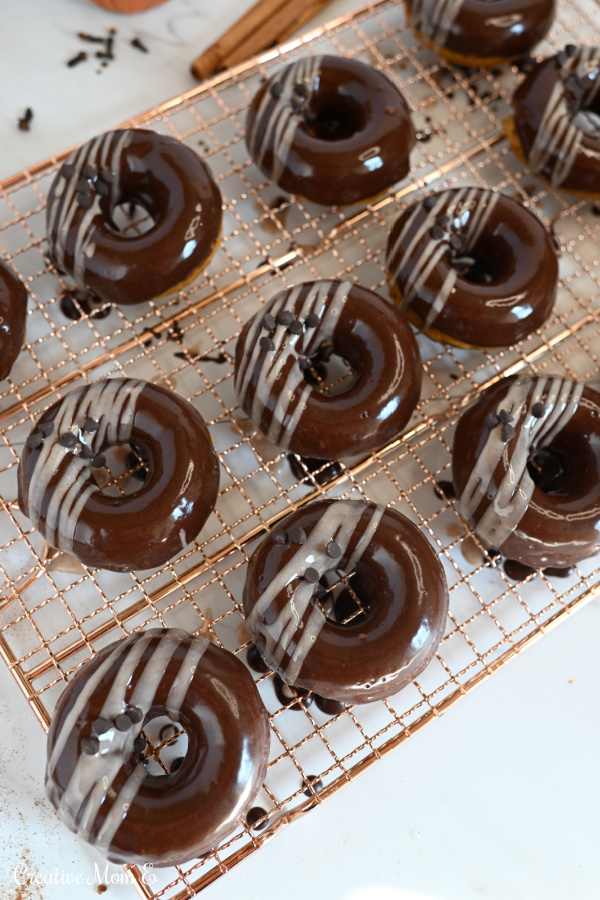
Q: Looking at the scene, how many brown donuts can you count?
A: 11